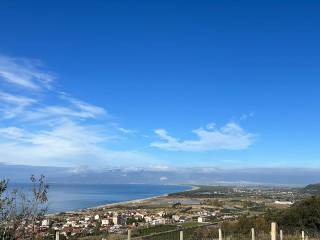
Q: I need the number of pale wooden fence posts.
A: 8